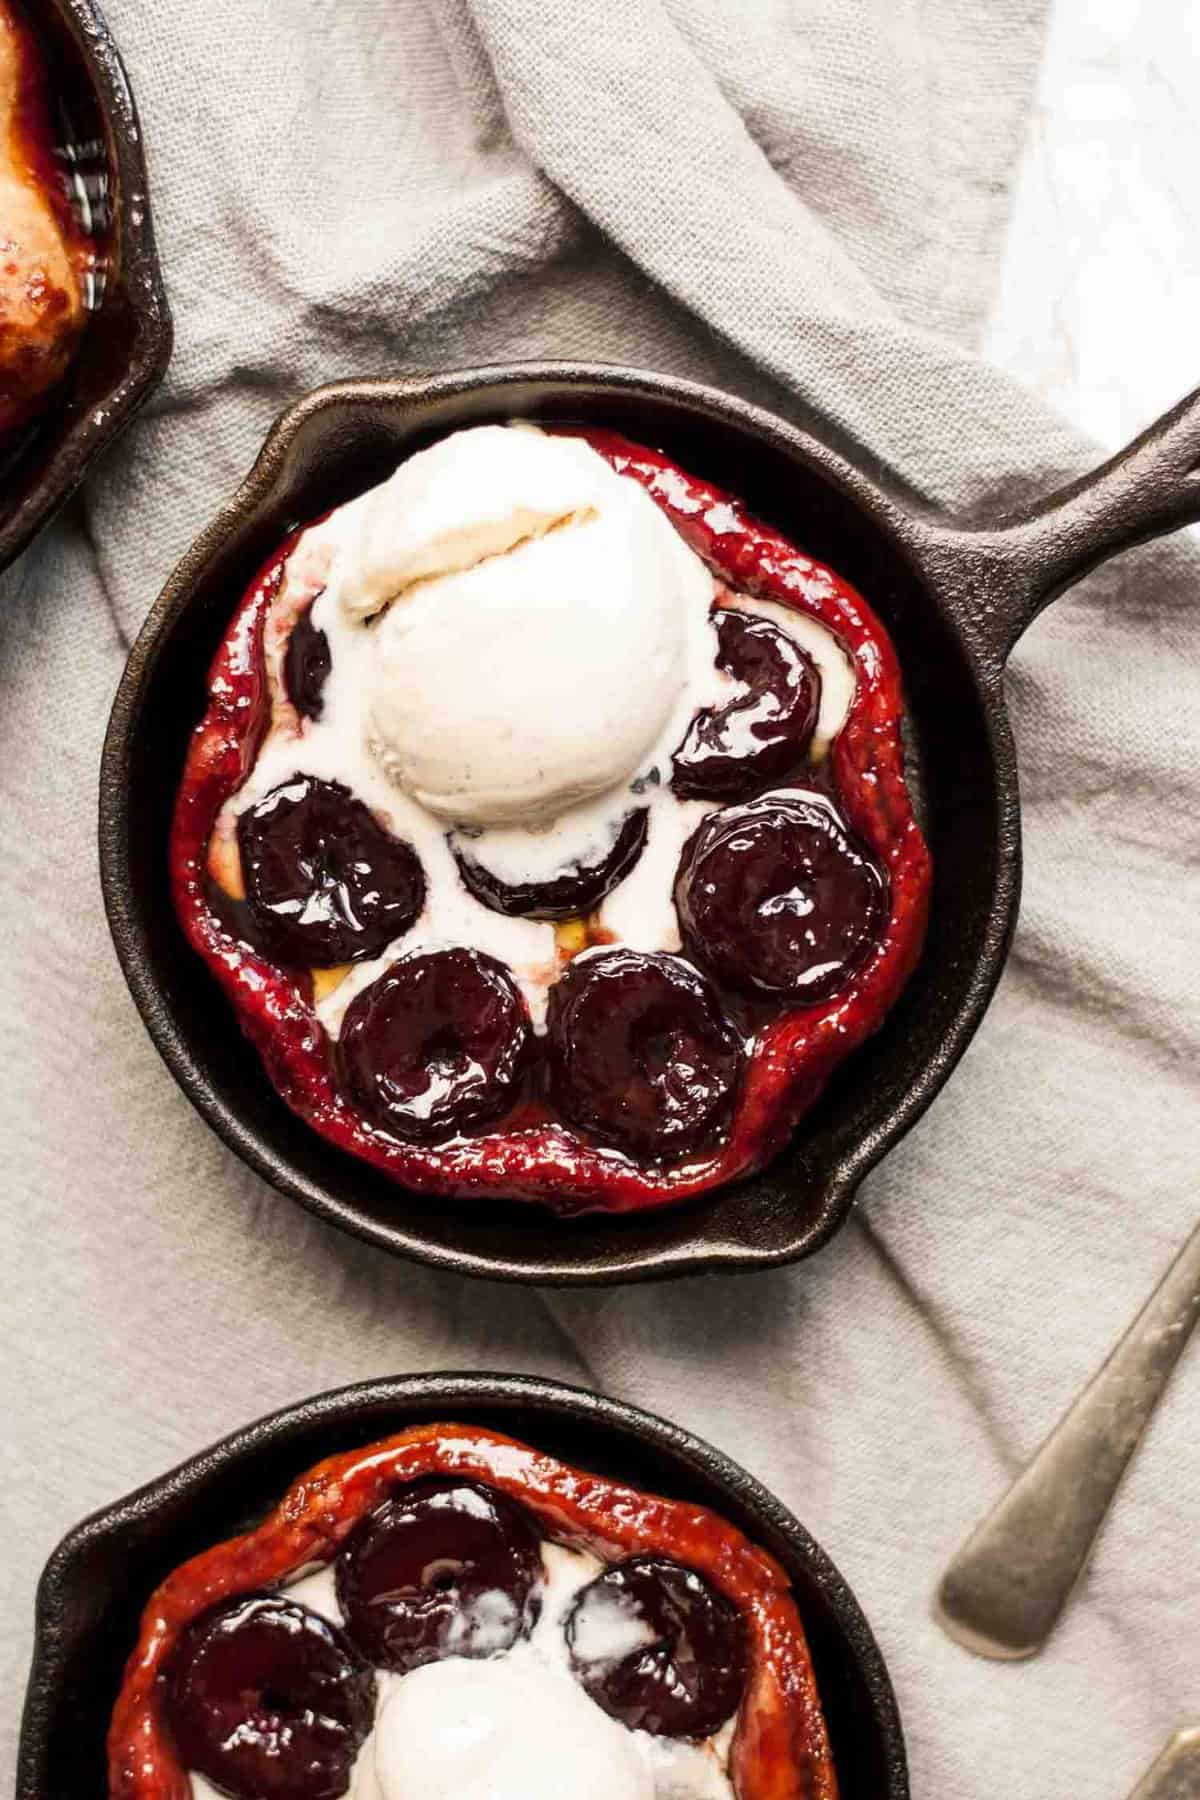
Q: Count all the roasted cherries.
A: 10